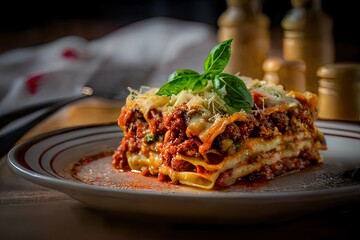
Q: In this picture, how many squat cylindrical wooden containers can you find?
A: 2